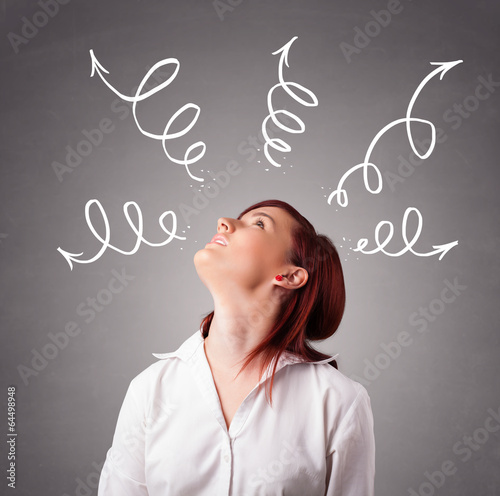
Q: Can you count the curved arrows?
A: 5